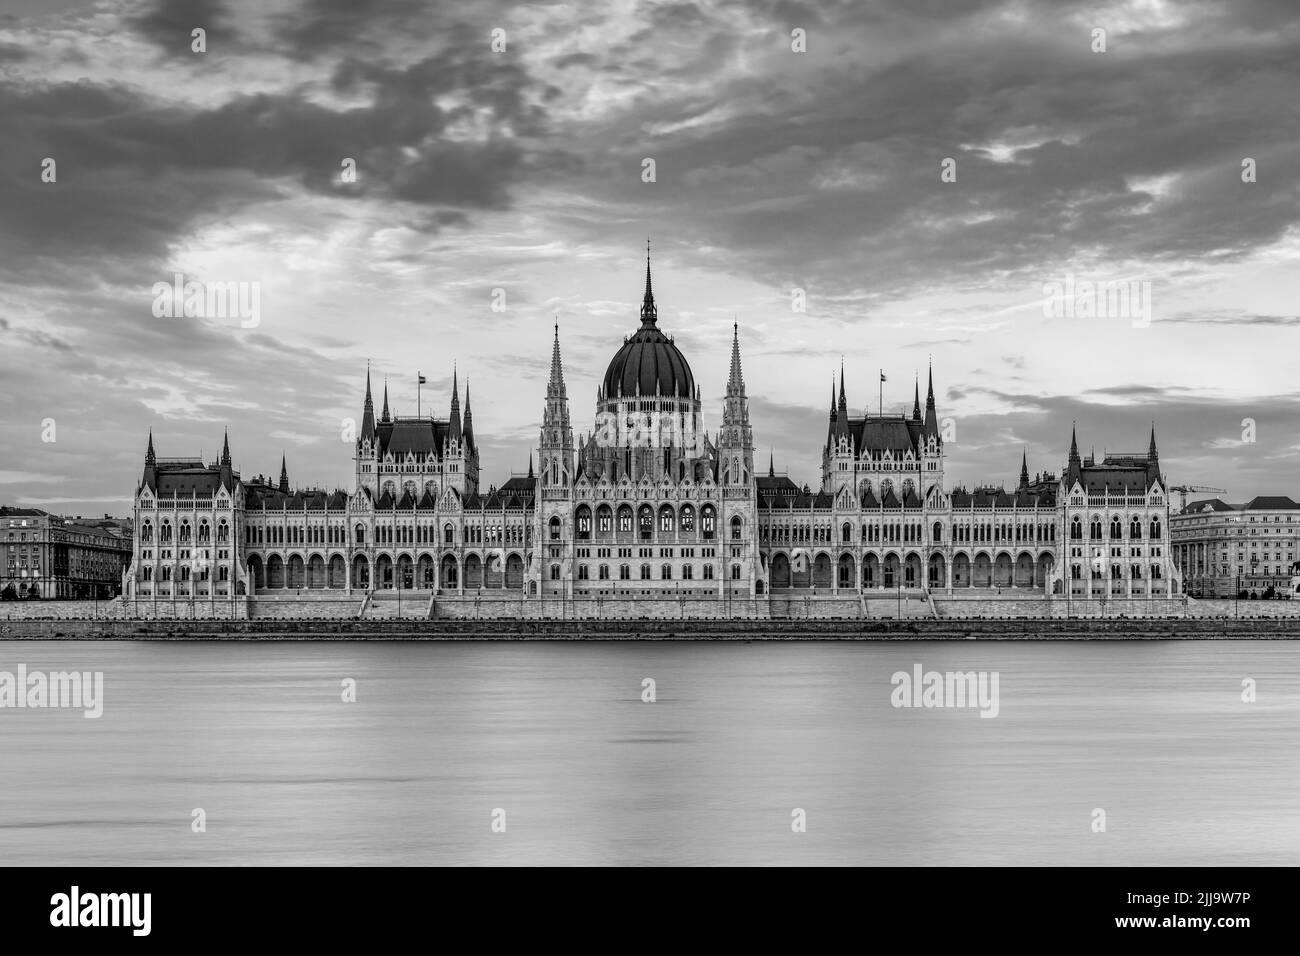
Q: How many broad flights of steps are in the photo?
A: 2